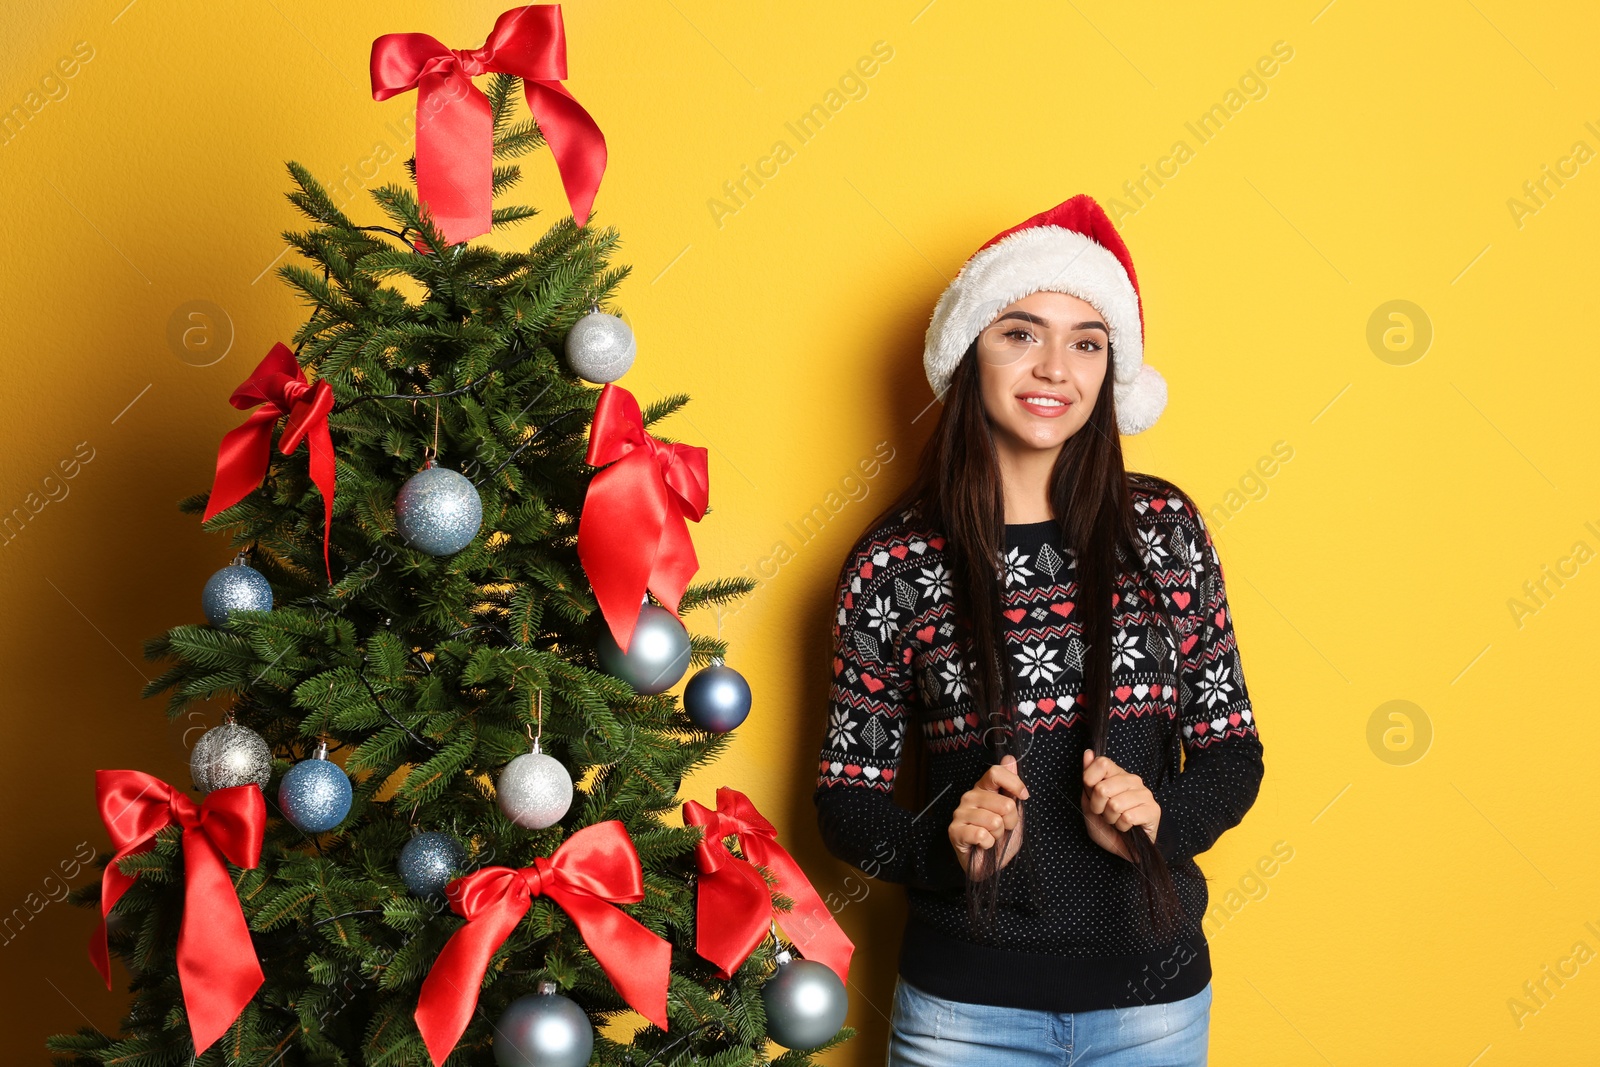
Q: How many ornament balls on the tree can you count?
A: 11